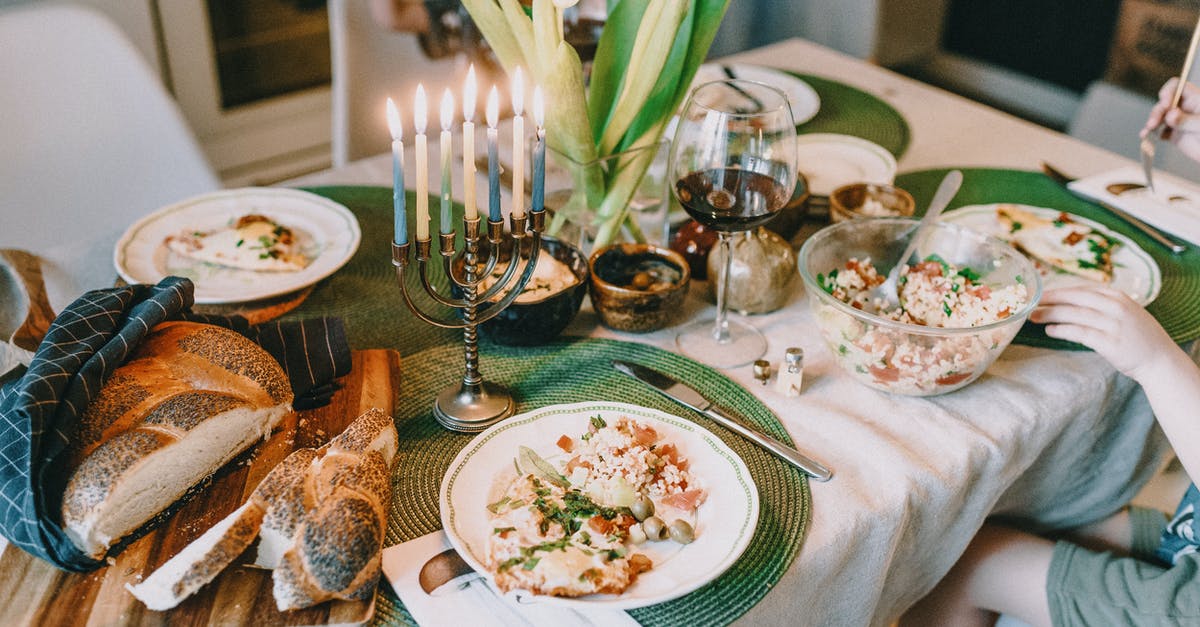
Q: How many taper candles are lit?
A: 7